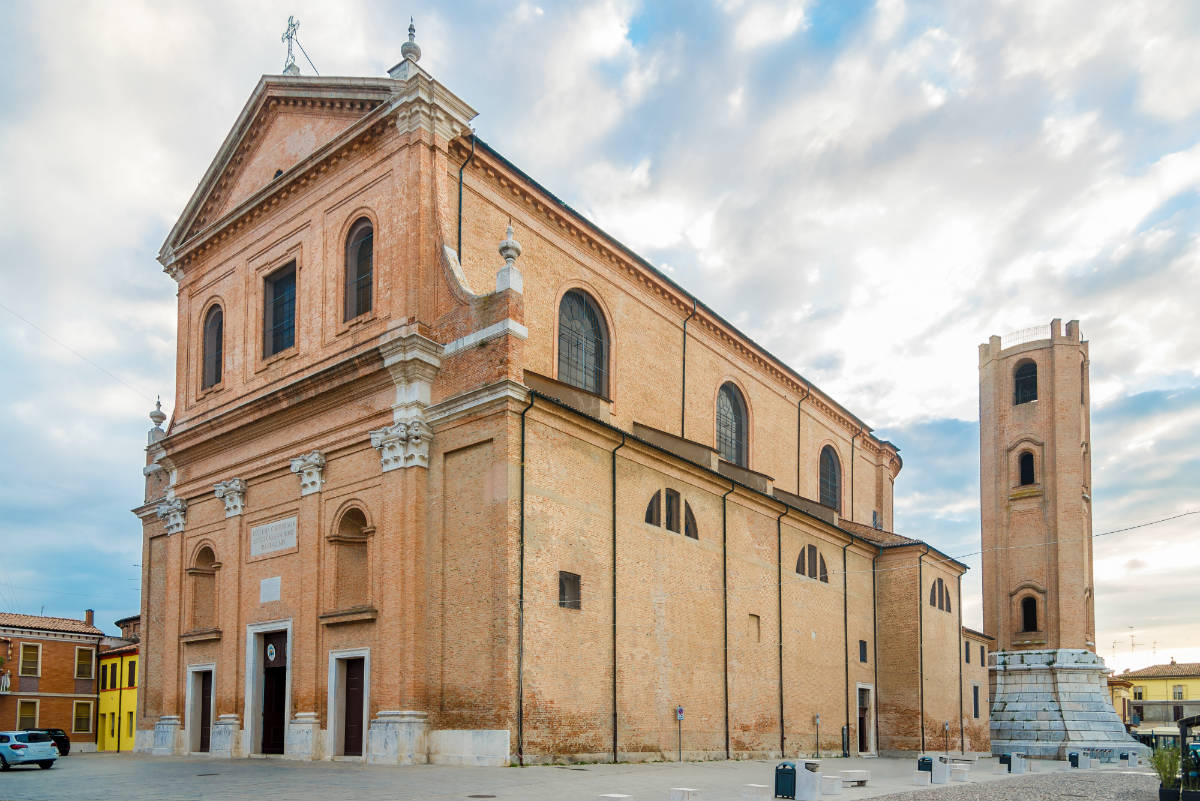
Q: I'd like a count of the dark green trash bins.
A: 5